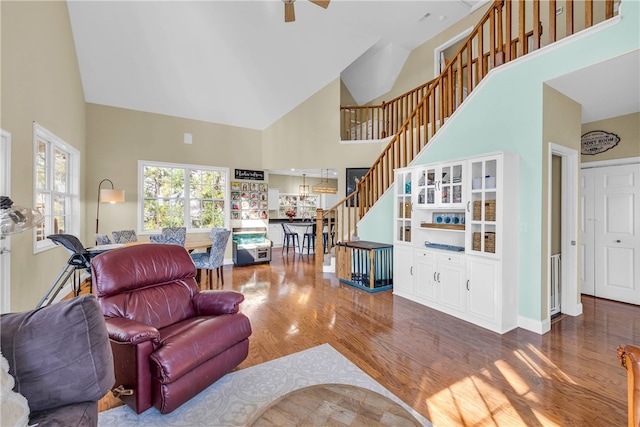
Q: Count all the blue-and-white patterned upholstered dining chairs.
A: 6